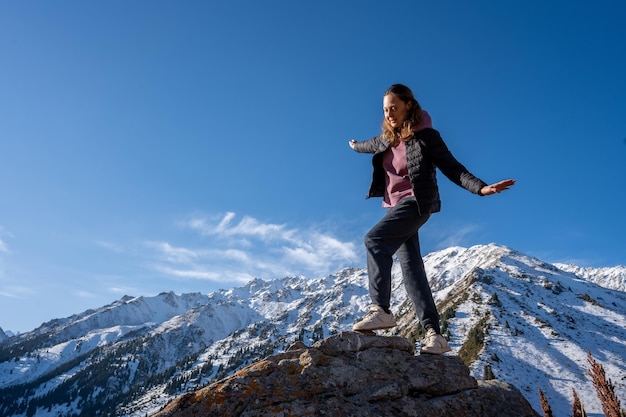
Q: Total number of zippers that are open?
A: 1